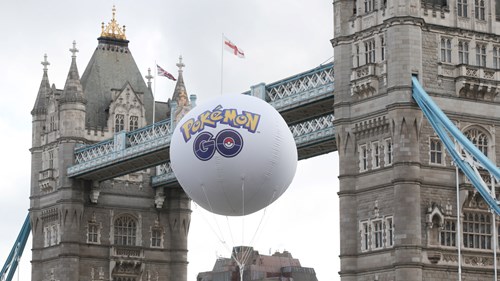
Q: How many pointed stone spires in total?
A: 4